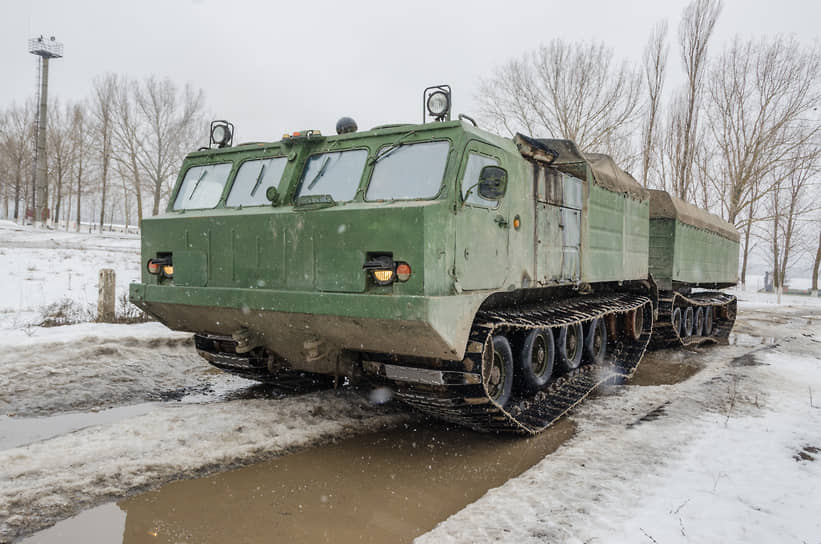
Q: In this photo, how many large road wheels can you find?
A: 8